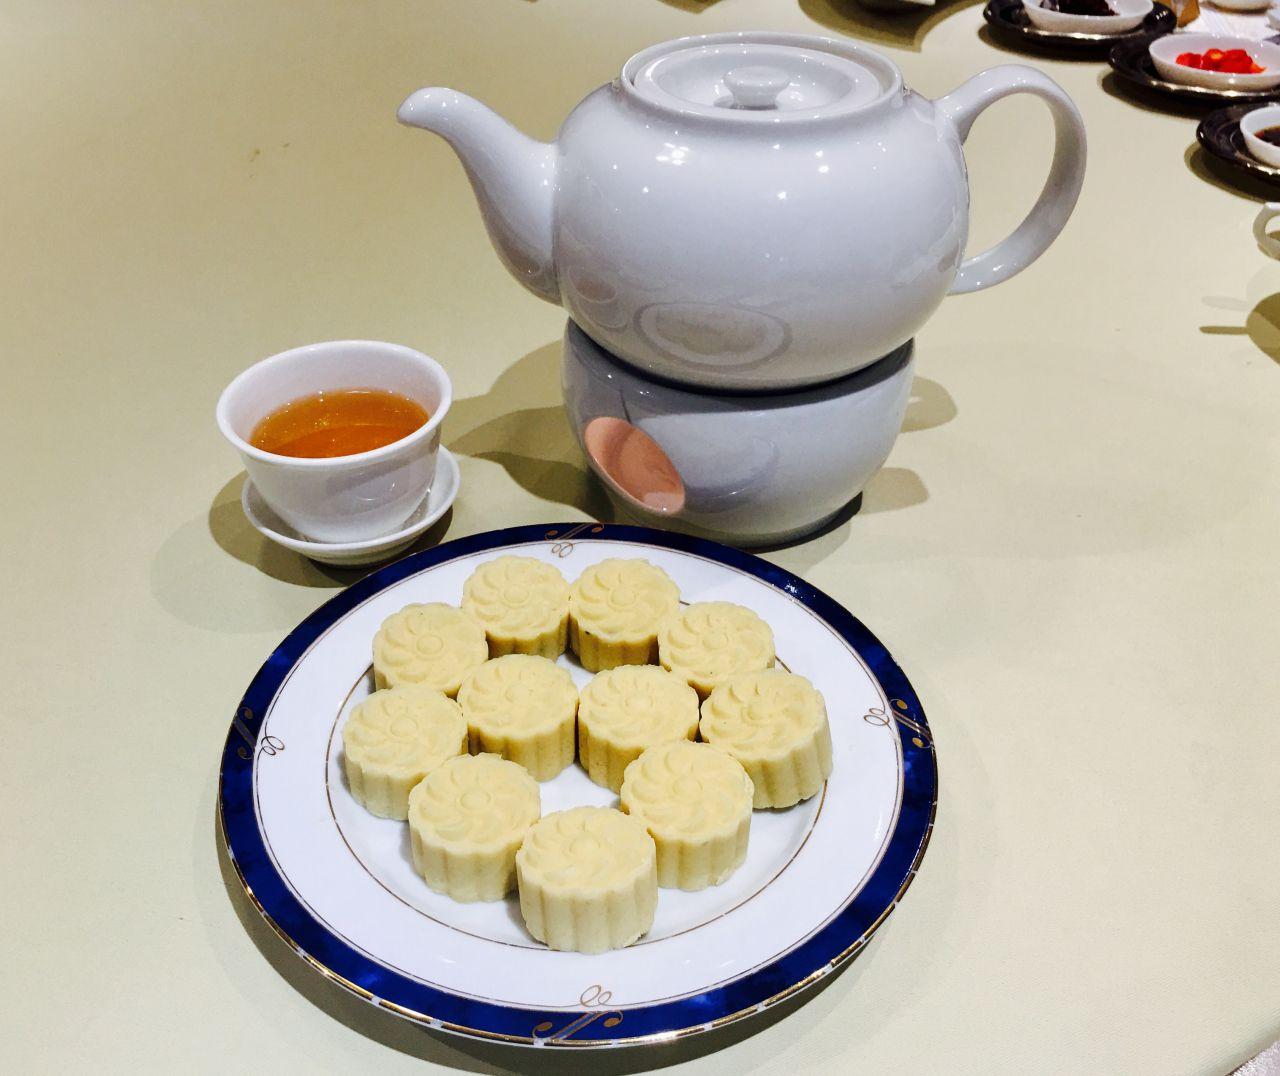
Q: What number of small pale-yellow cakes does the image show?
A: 11